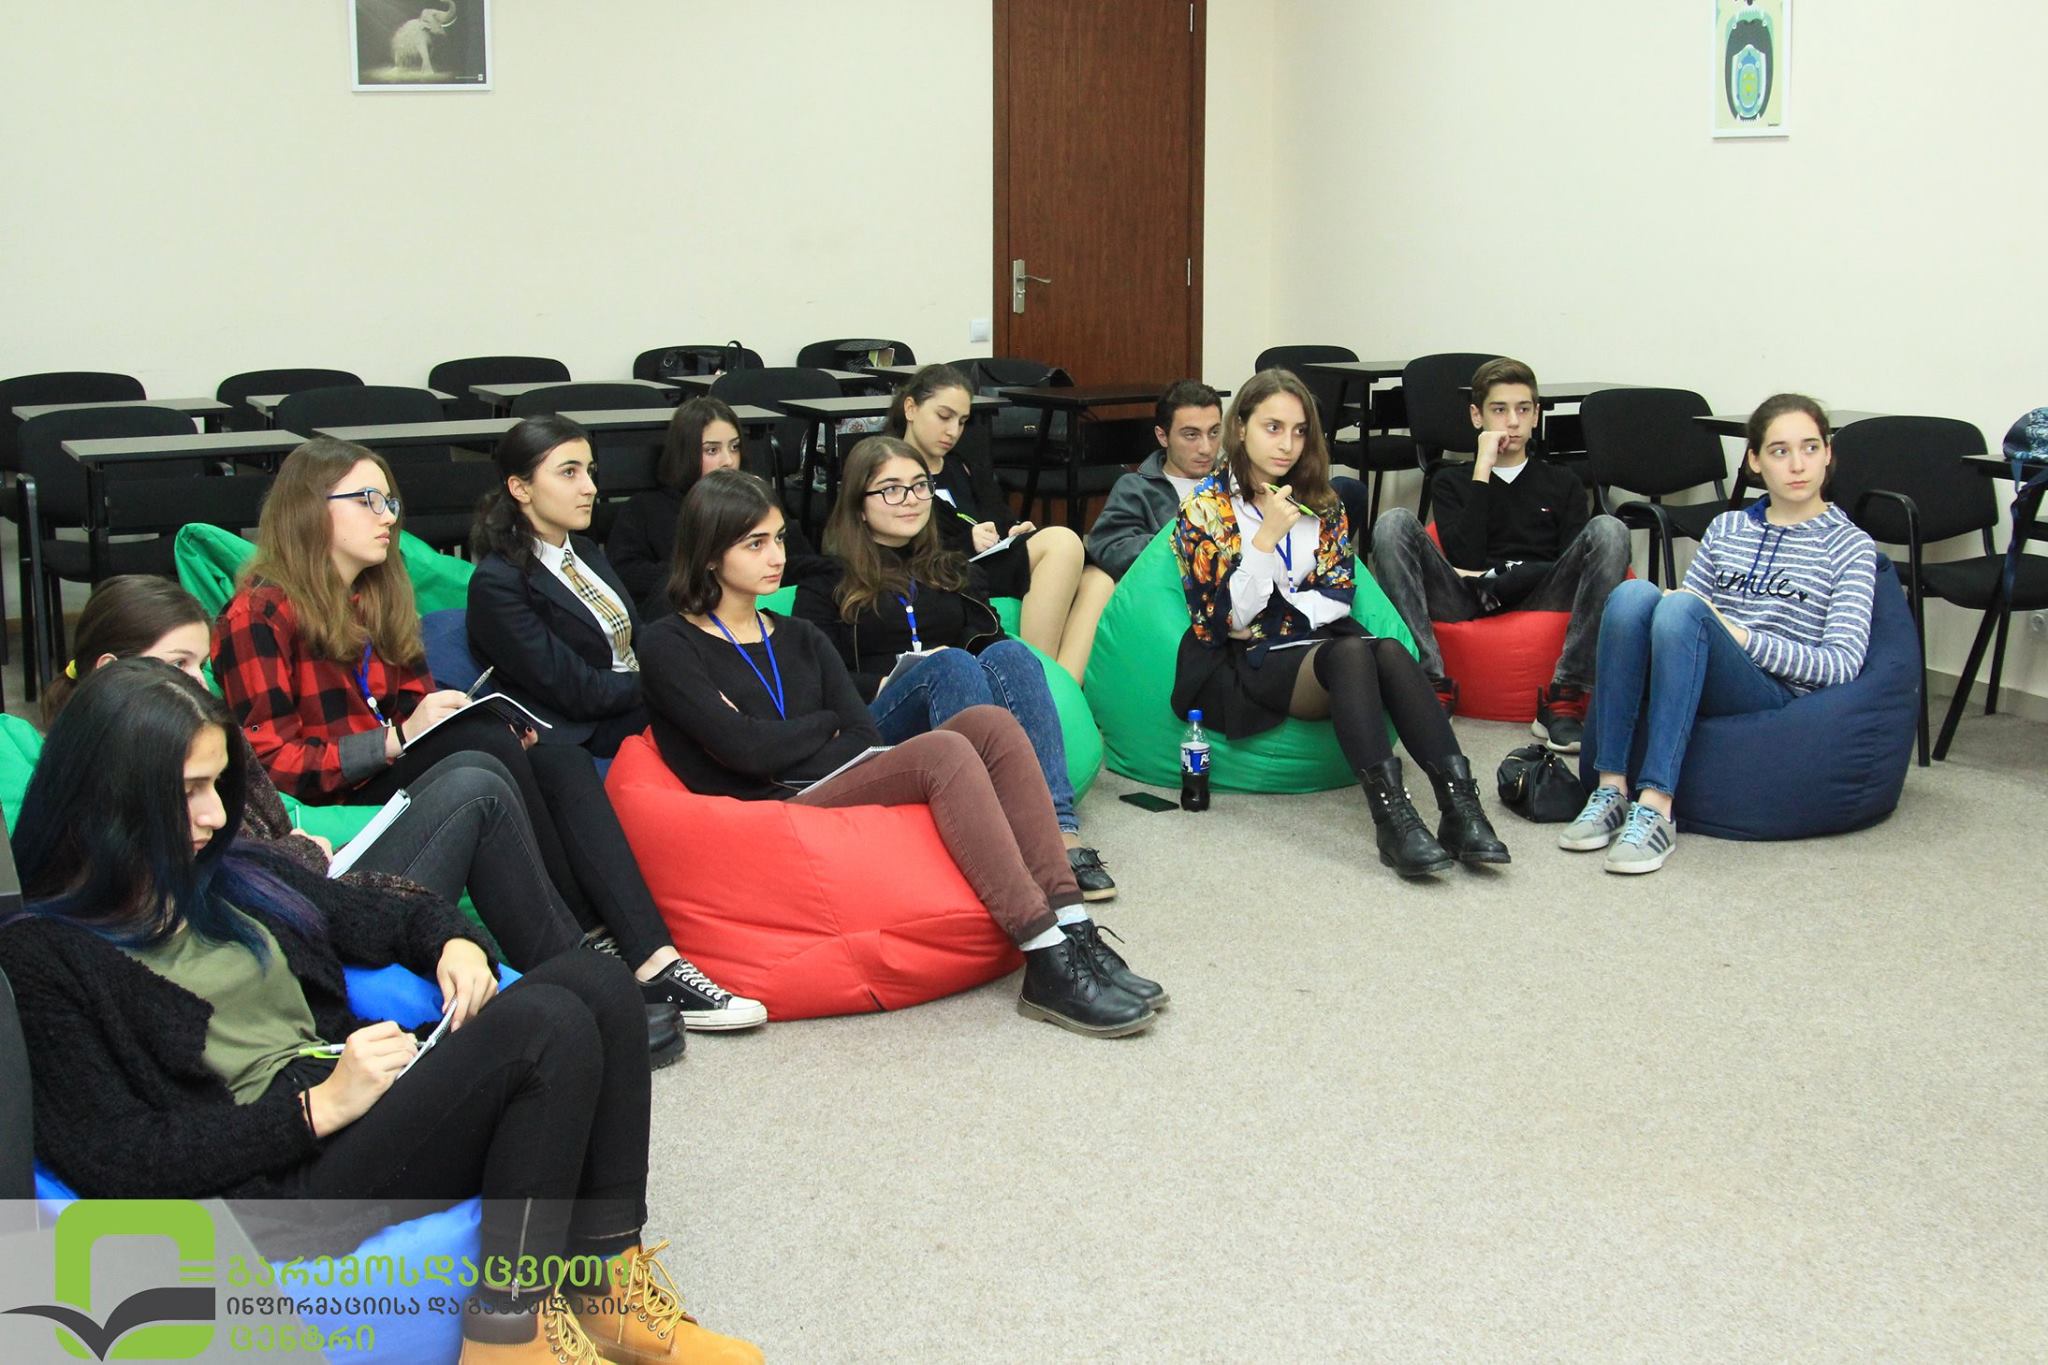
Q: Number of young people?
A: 12